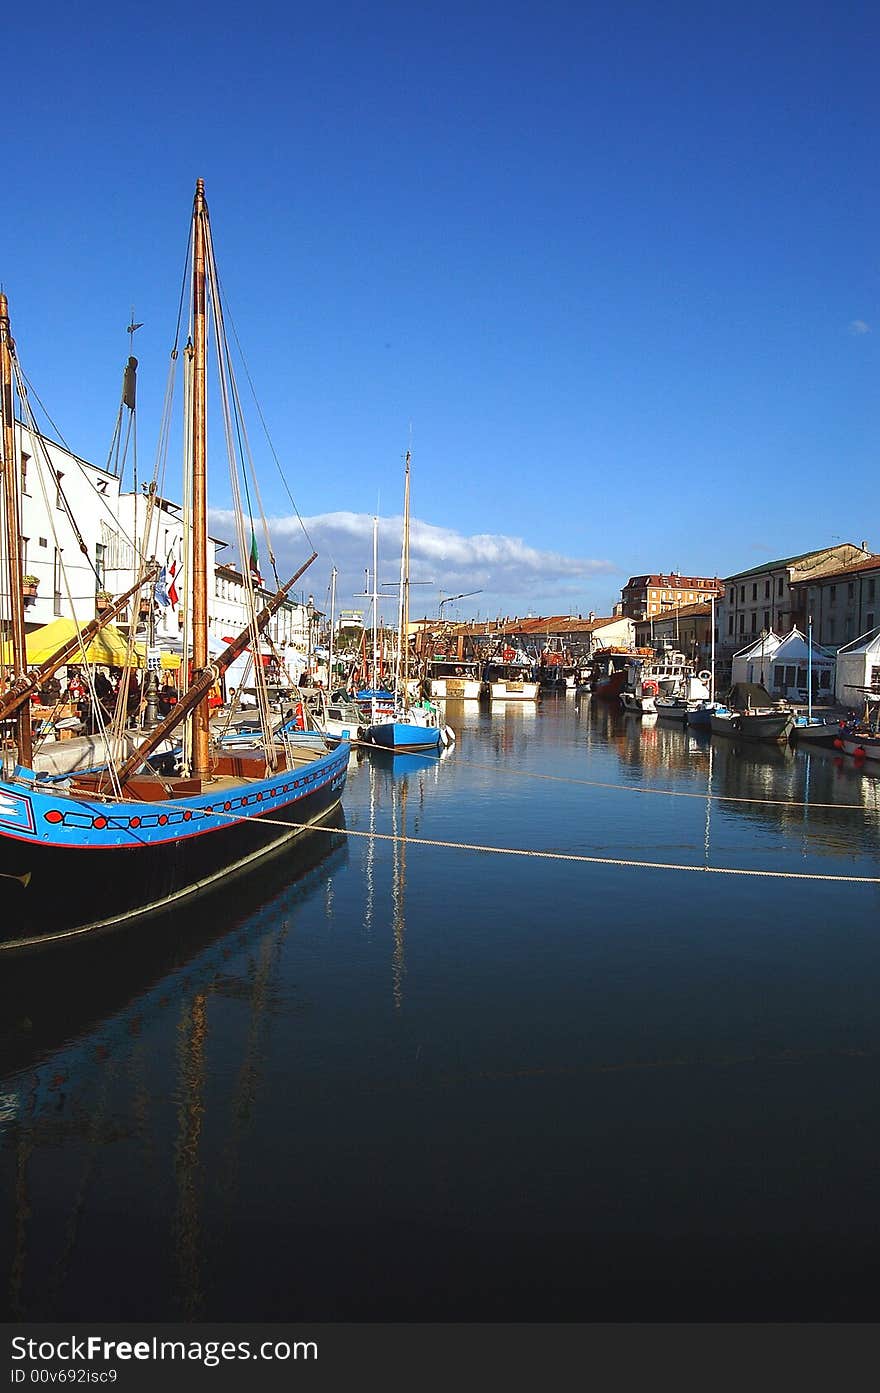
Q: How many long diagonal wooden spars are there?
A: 2